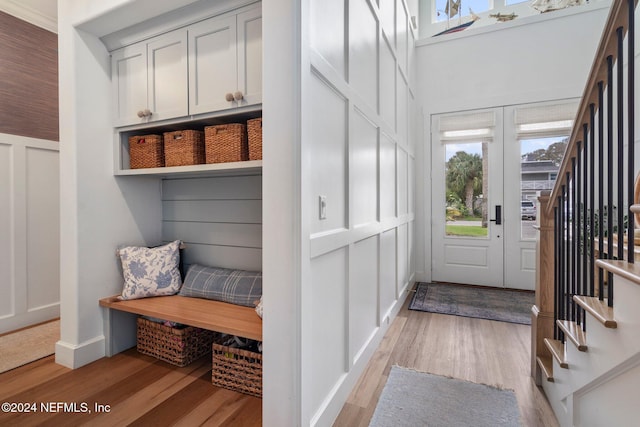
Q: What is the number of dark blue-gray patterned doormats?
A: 1